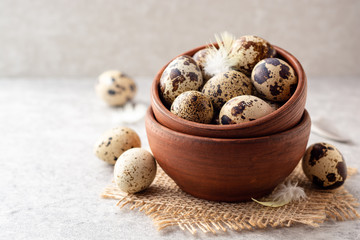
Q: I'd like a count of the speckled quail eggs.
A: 11